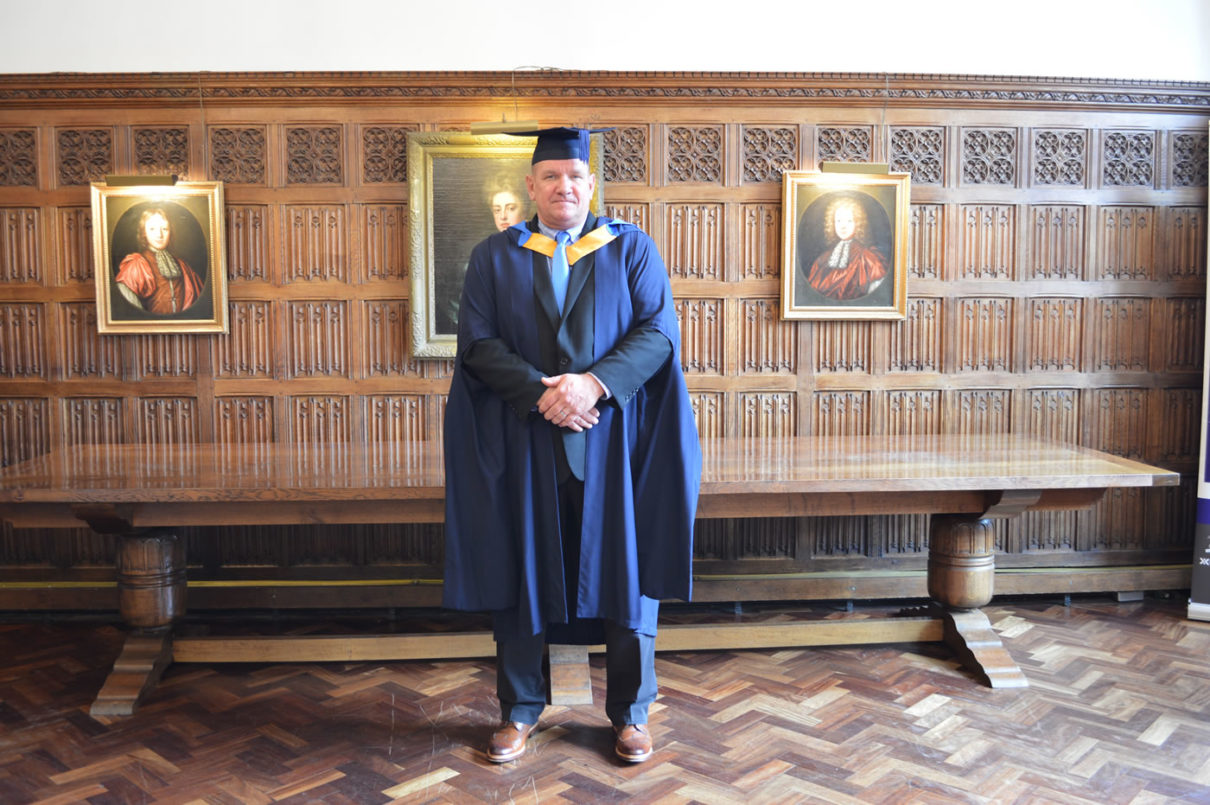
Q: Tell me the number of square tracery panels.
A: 15